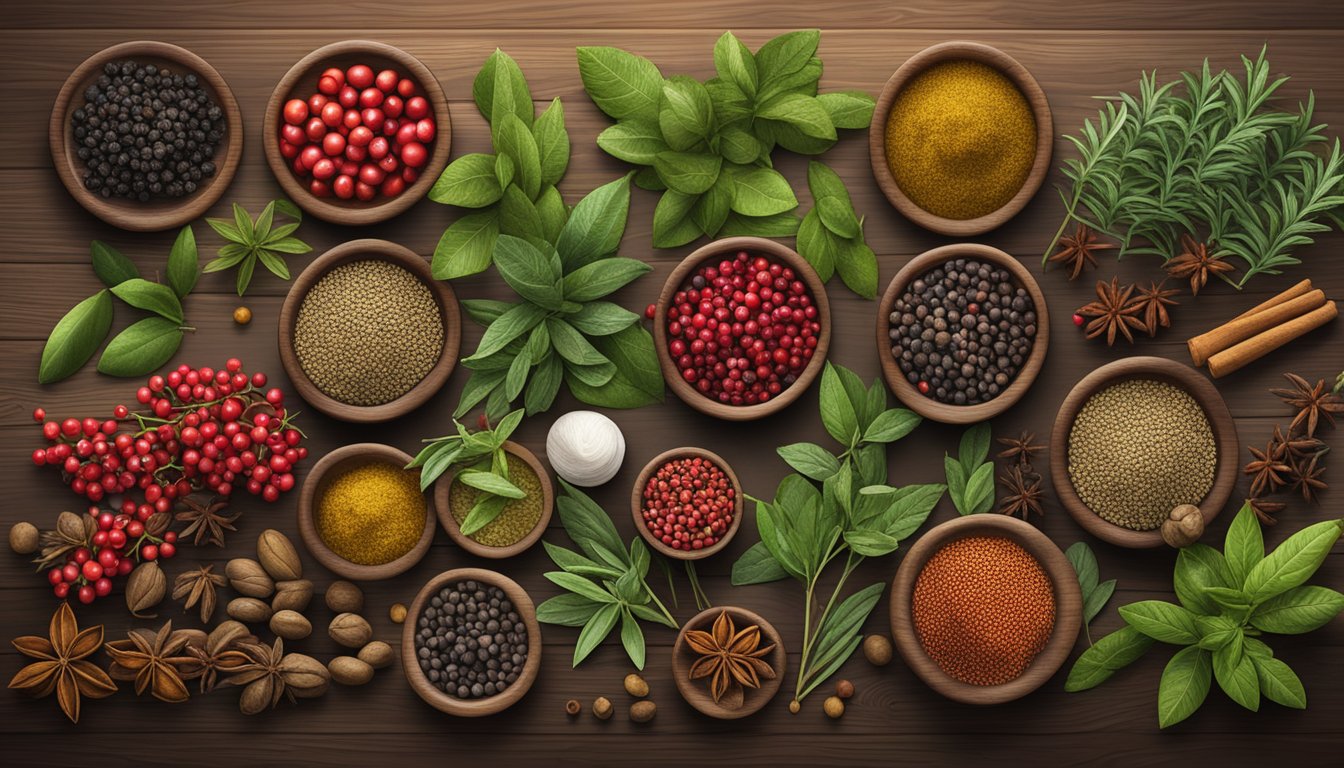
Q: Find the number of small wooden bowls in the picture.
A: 13